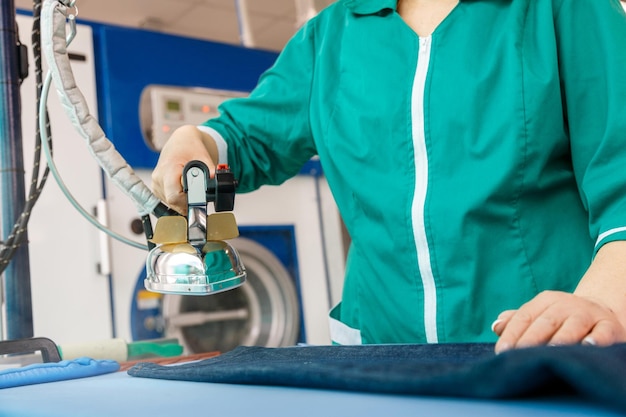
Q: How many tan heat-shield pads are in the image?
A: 2